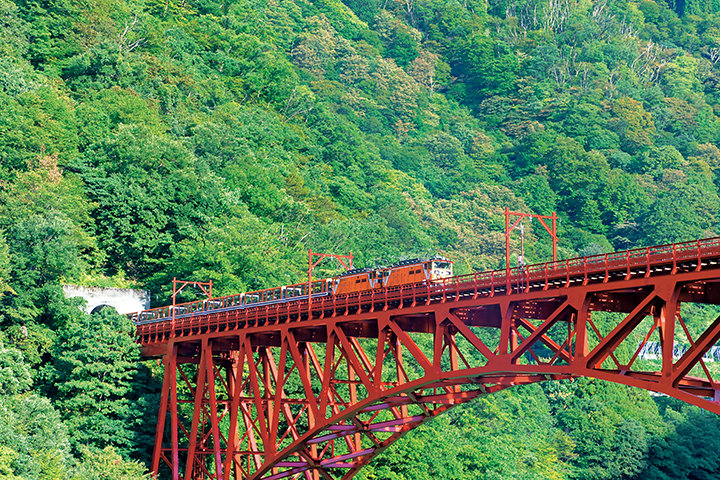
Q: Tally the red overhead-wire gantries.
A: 3